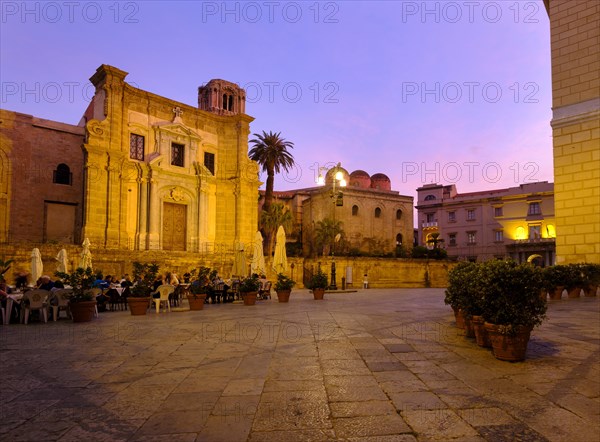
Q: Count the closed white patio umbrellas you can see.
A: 6